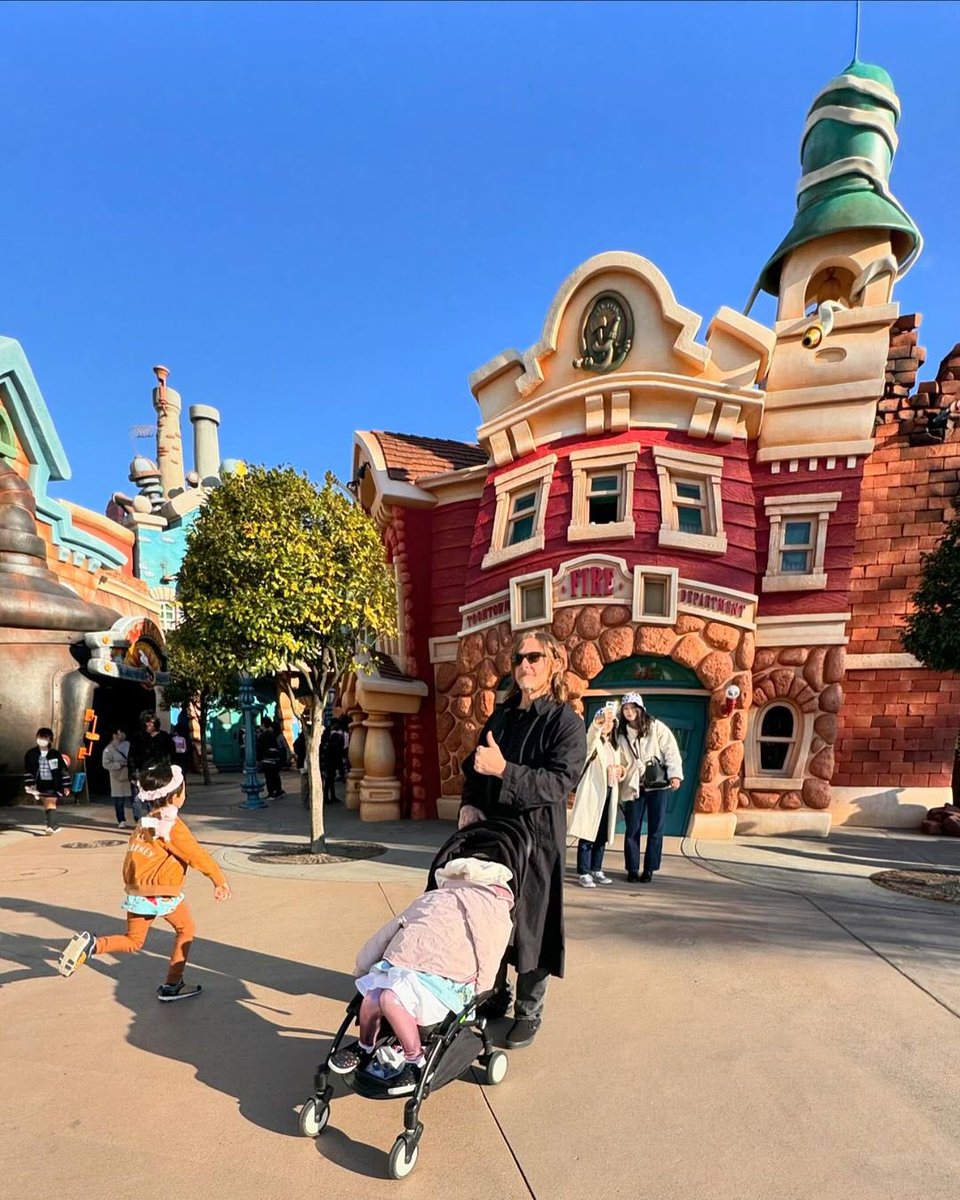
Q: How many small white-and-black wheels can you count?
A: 3